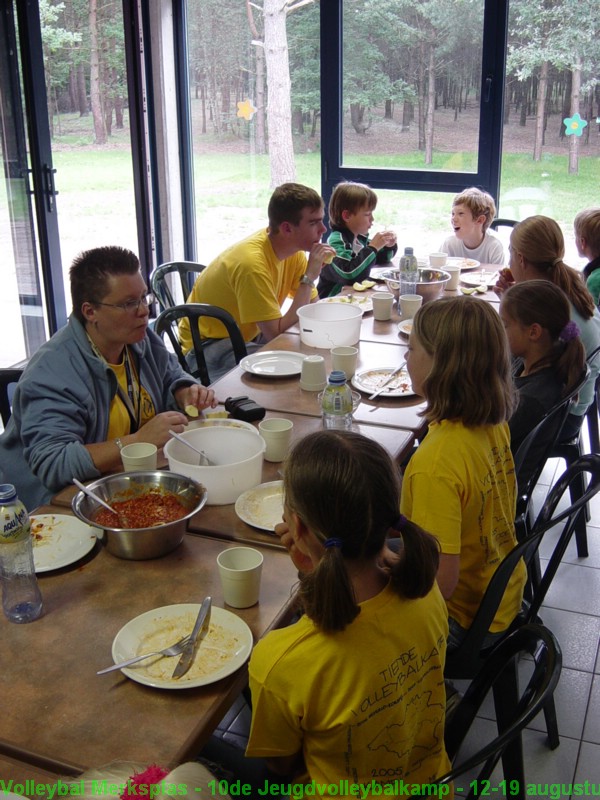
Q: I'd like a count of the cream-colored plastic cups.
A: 9